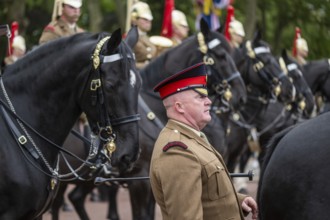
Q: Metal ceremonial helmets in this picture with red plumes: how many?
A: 4